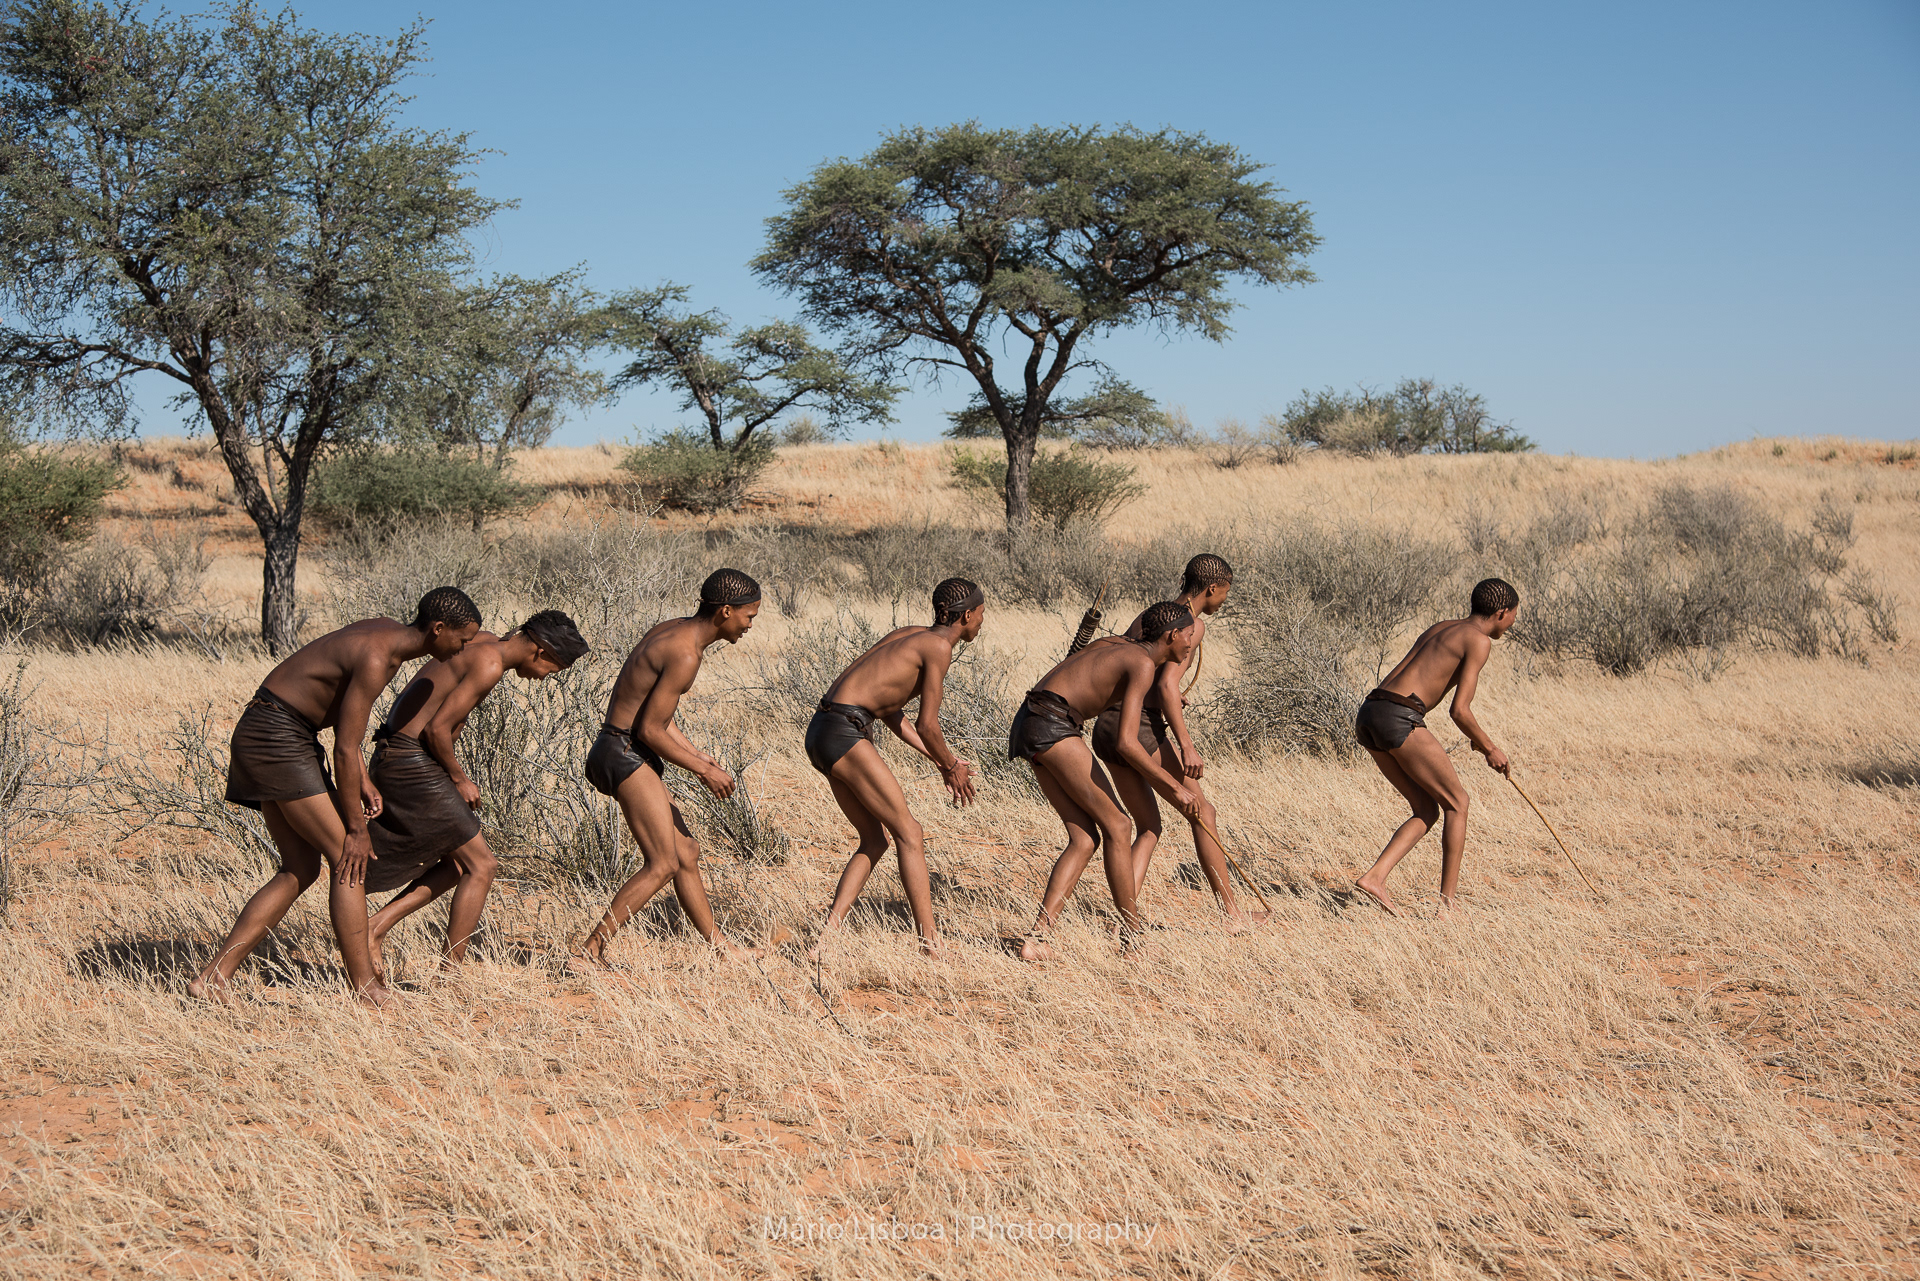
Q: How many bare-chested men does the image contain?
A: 7